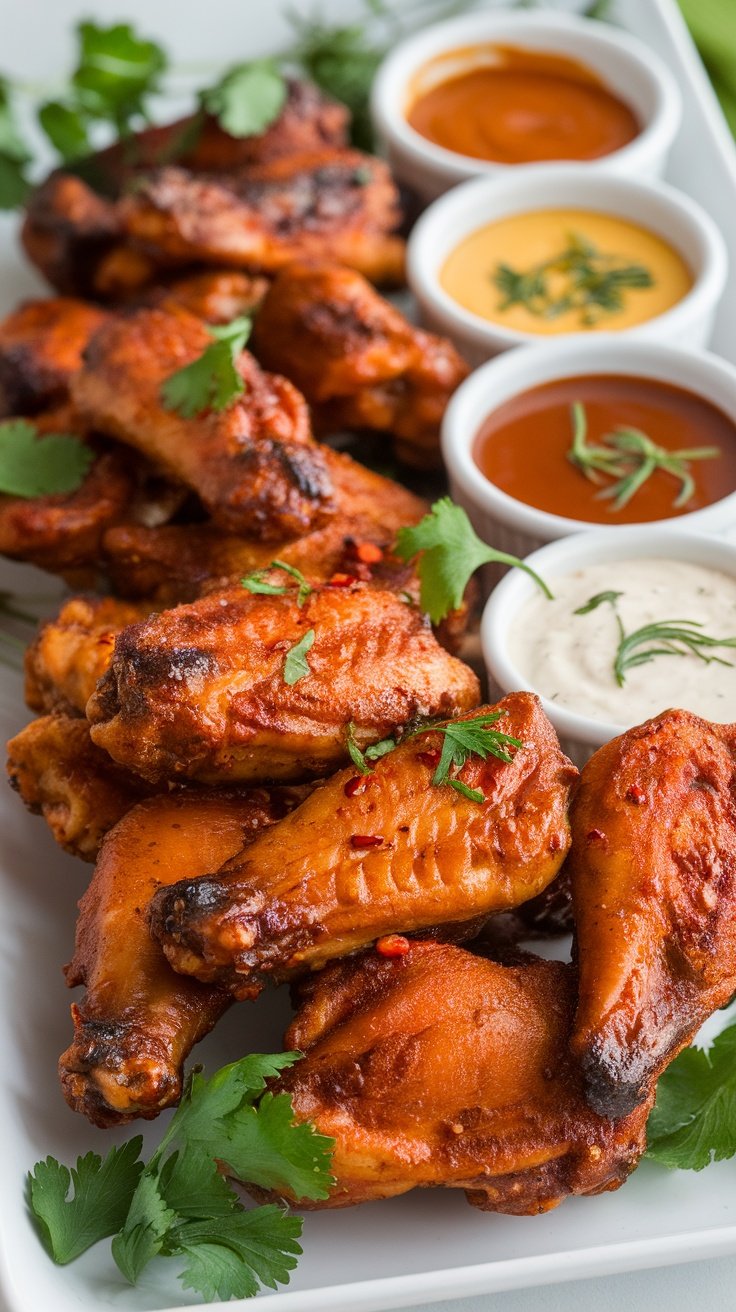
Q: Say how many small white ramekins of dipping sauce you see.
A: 4